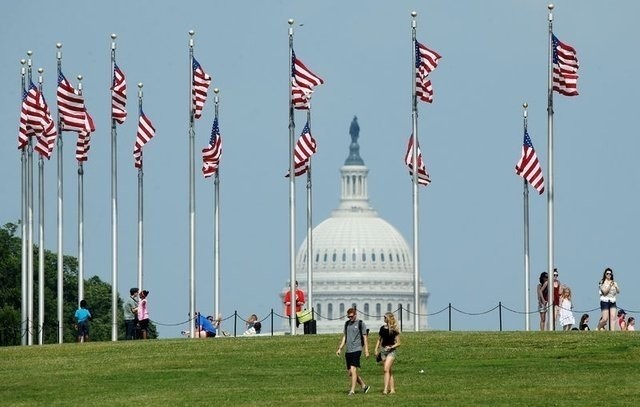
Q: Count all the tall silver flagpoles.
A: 14